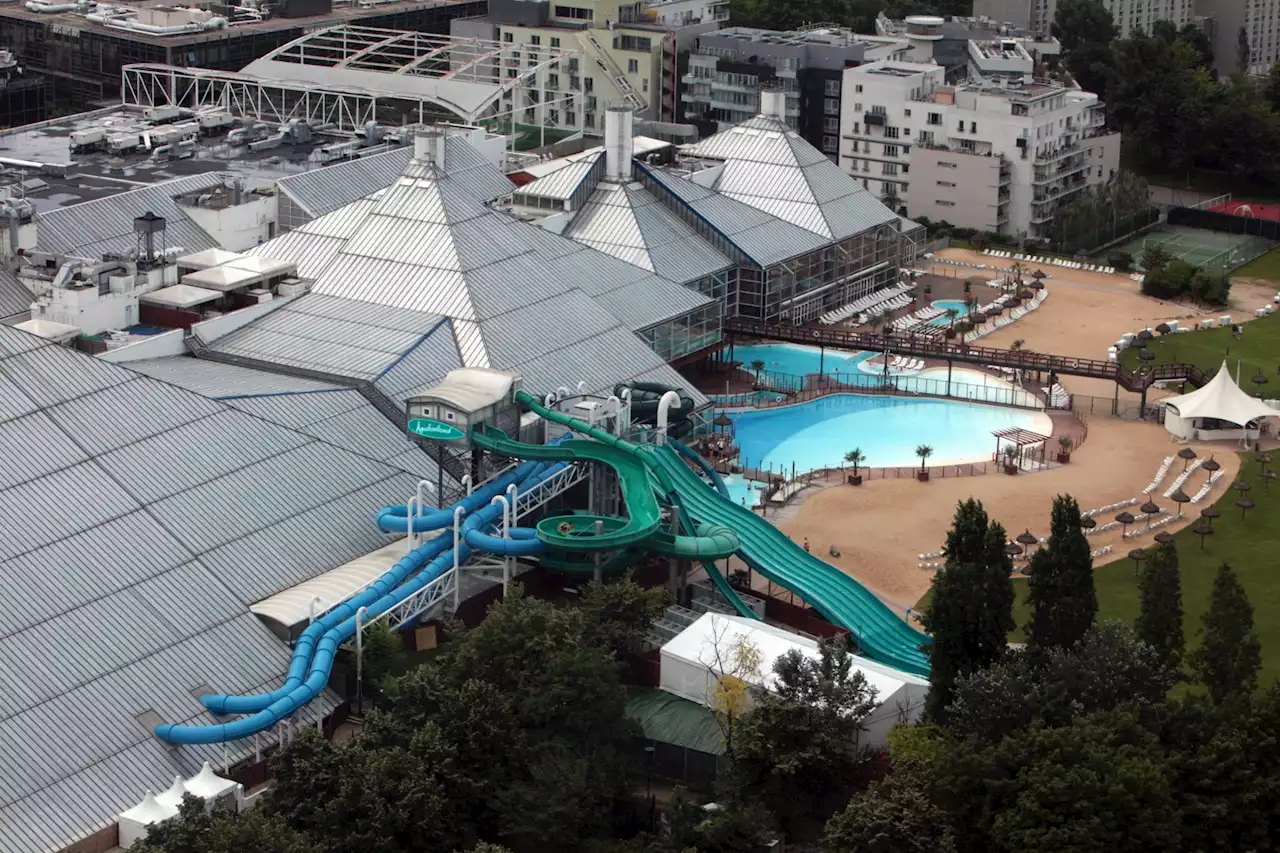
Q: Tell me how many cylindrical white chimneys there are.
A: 3